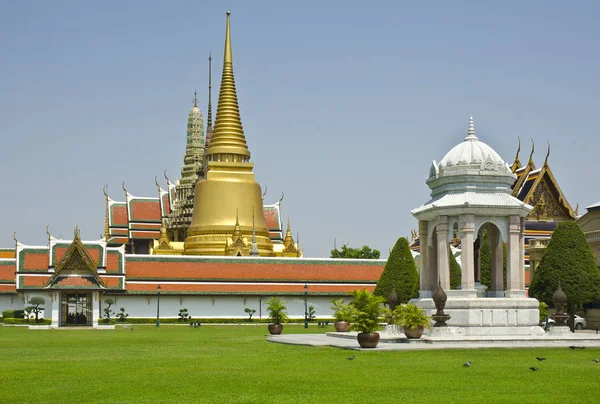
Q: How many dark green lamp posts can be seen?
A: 2